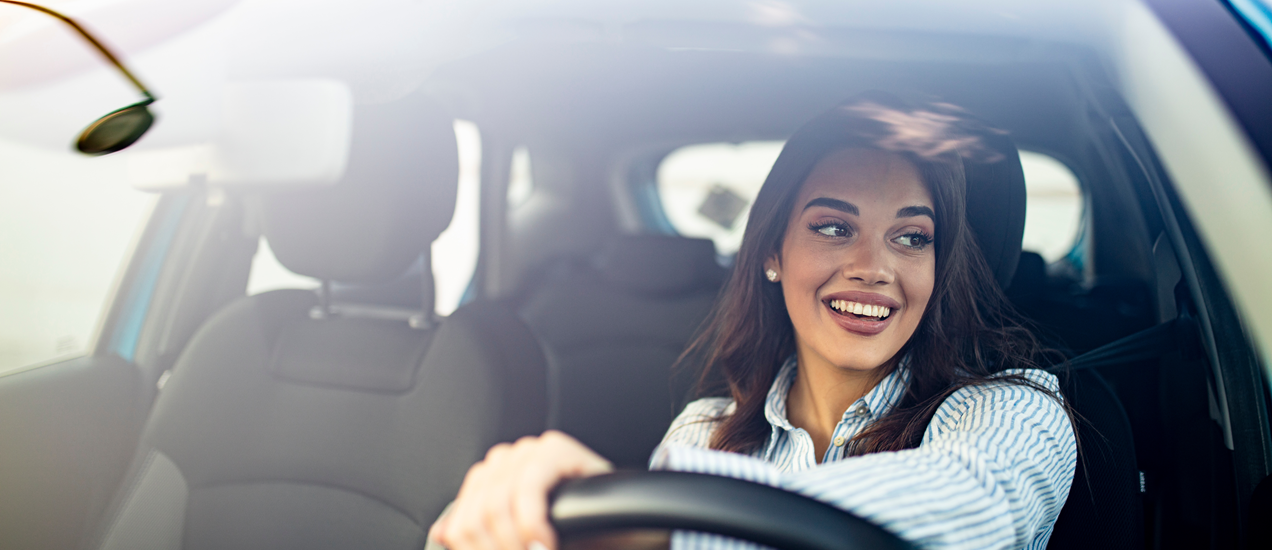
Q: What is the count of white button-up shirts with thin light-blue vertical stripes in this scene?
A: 1